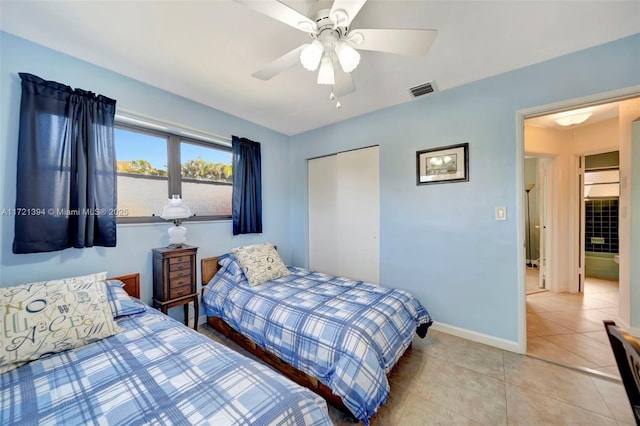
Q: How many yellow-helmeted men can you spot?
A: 0